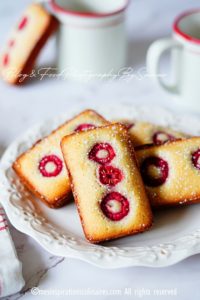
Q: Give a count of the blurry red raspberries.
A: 3